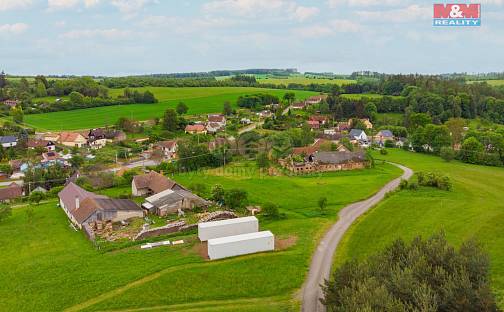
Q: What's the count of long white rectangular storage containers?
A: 2